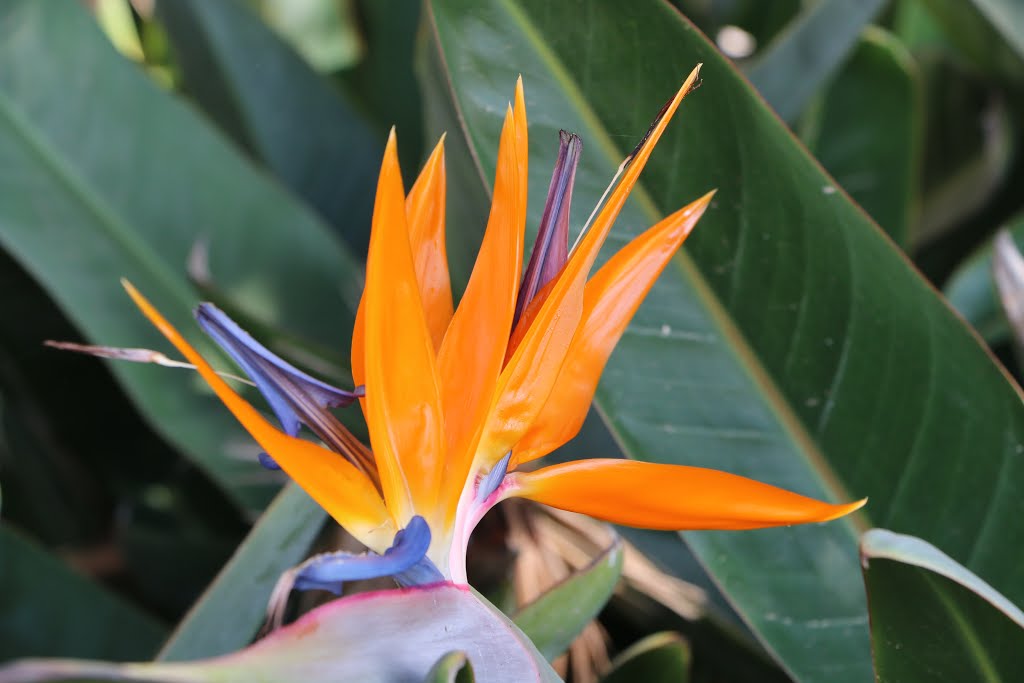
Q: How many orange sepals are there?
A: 8